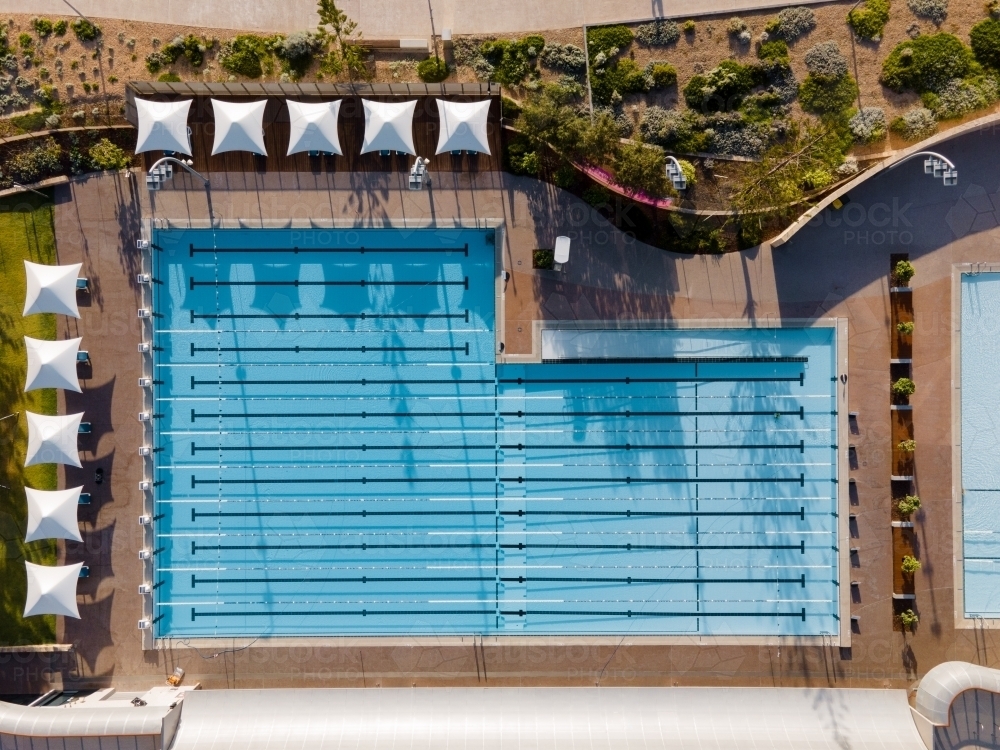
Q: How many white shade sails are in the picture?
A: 10